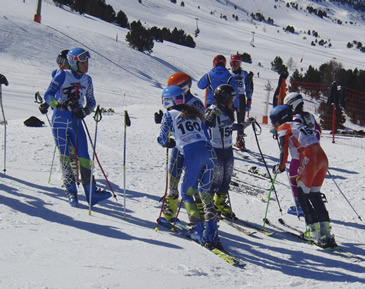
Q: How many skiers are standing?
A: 9